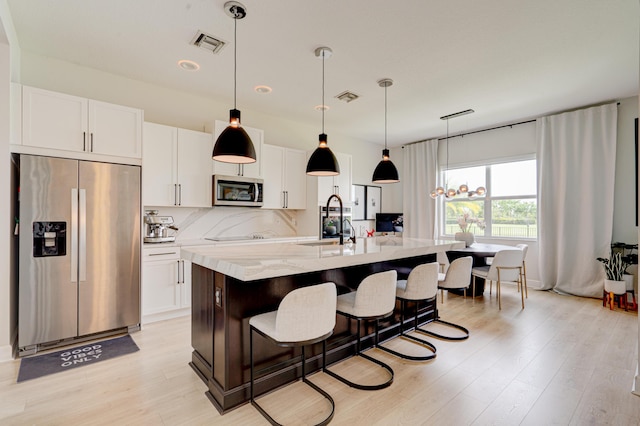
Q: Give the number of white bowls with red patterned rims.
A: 0